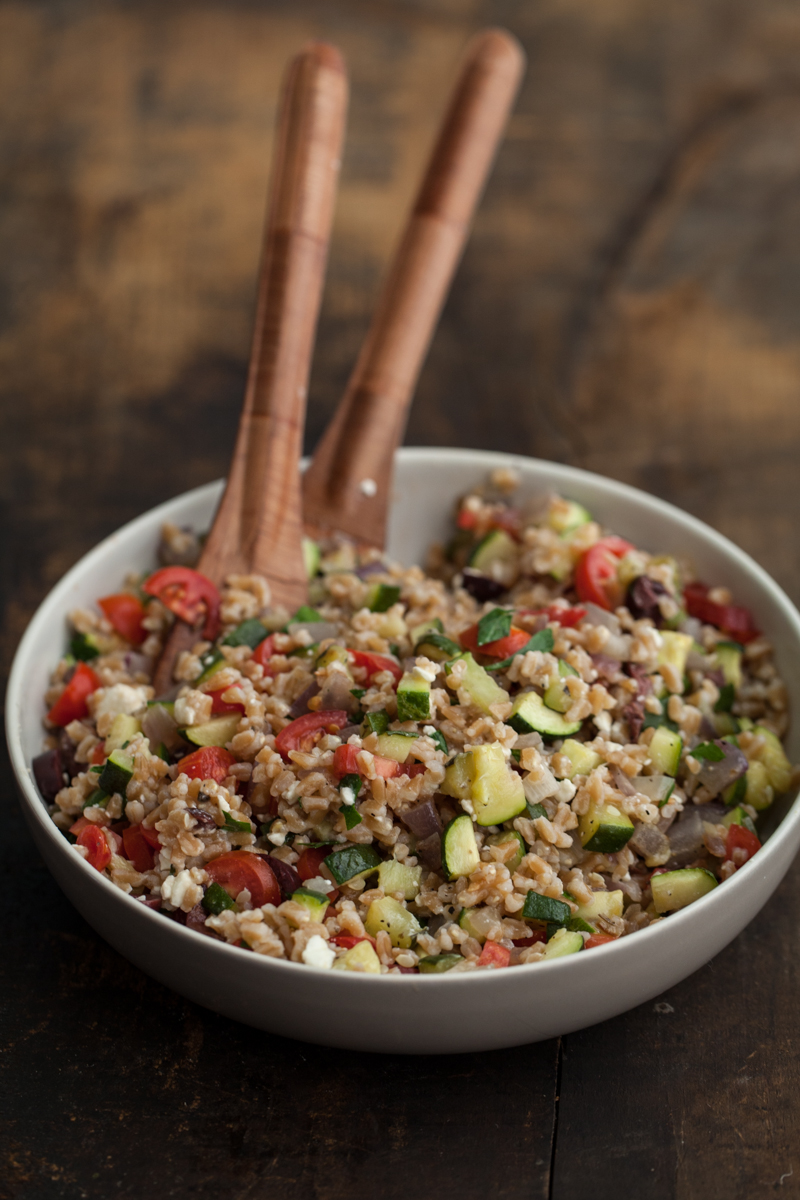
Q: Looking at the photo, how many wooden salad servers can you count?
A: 2